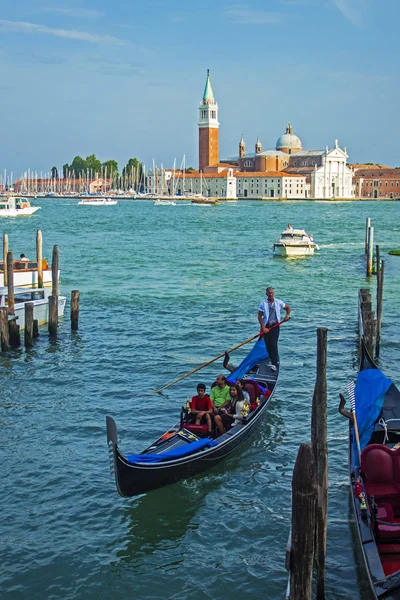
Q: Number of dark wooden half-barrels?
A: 0